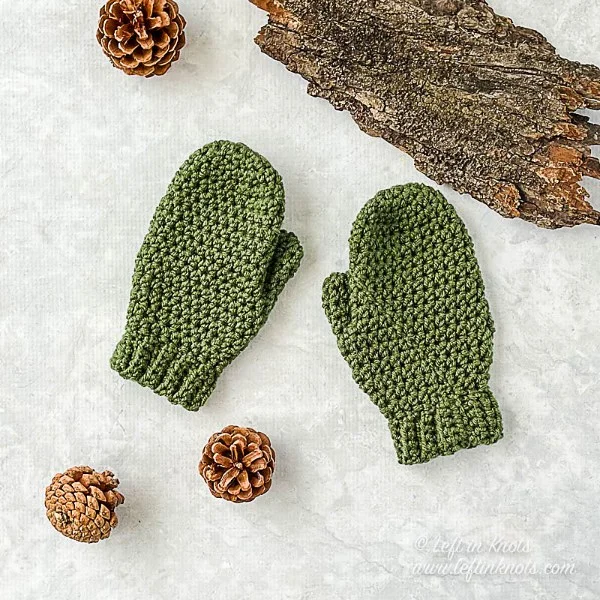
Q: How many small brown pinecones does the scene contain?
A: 3